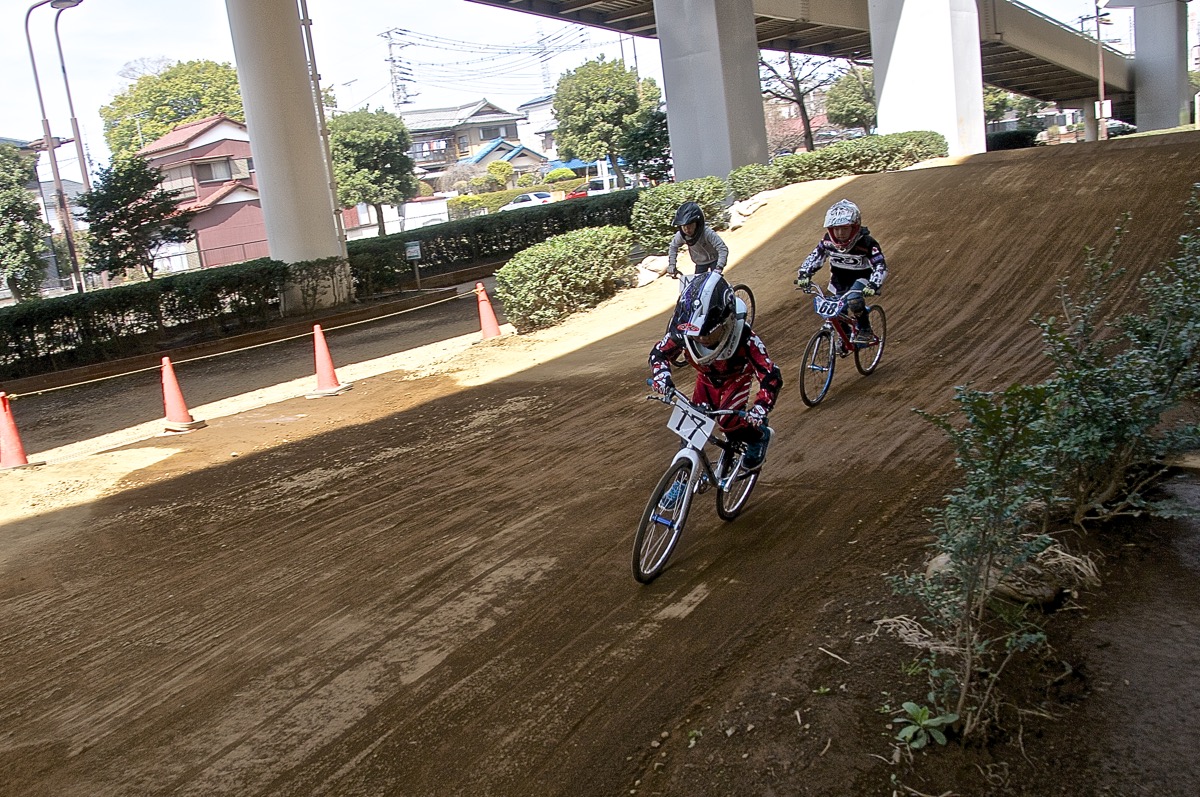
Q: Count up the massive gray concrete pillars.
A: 4